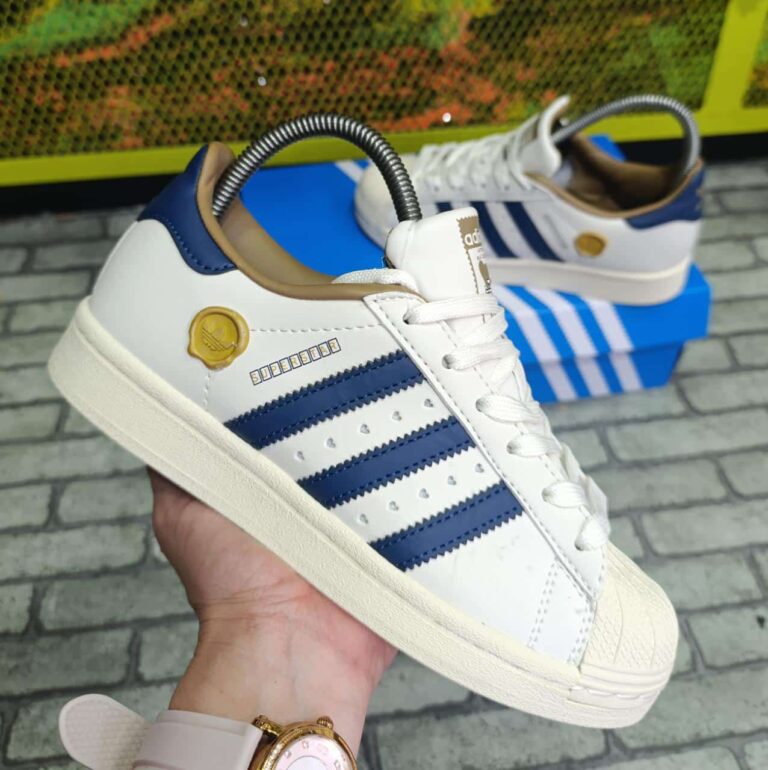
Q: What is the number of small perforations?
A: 10